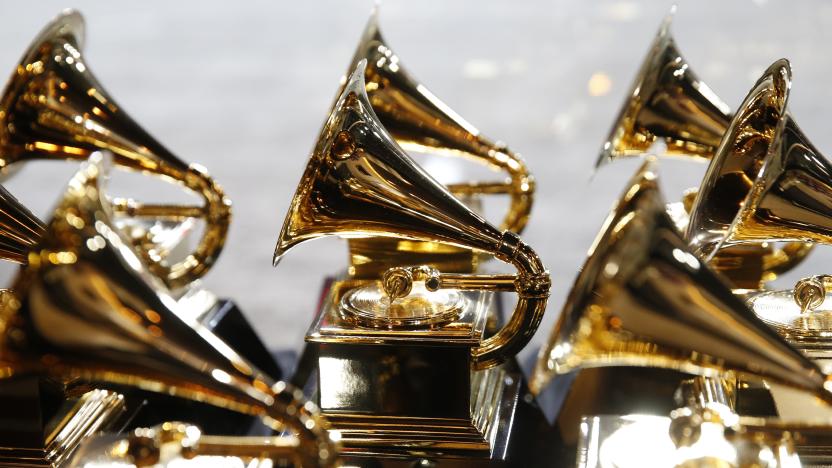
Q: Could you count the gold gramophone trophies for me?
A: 8